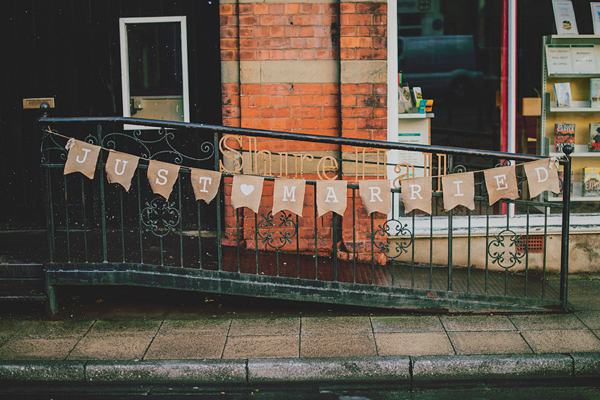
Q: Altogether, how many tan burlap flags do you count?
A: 12